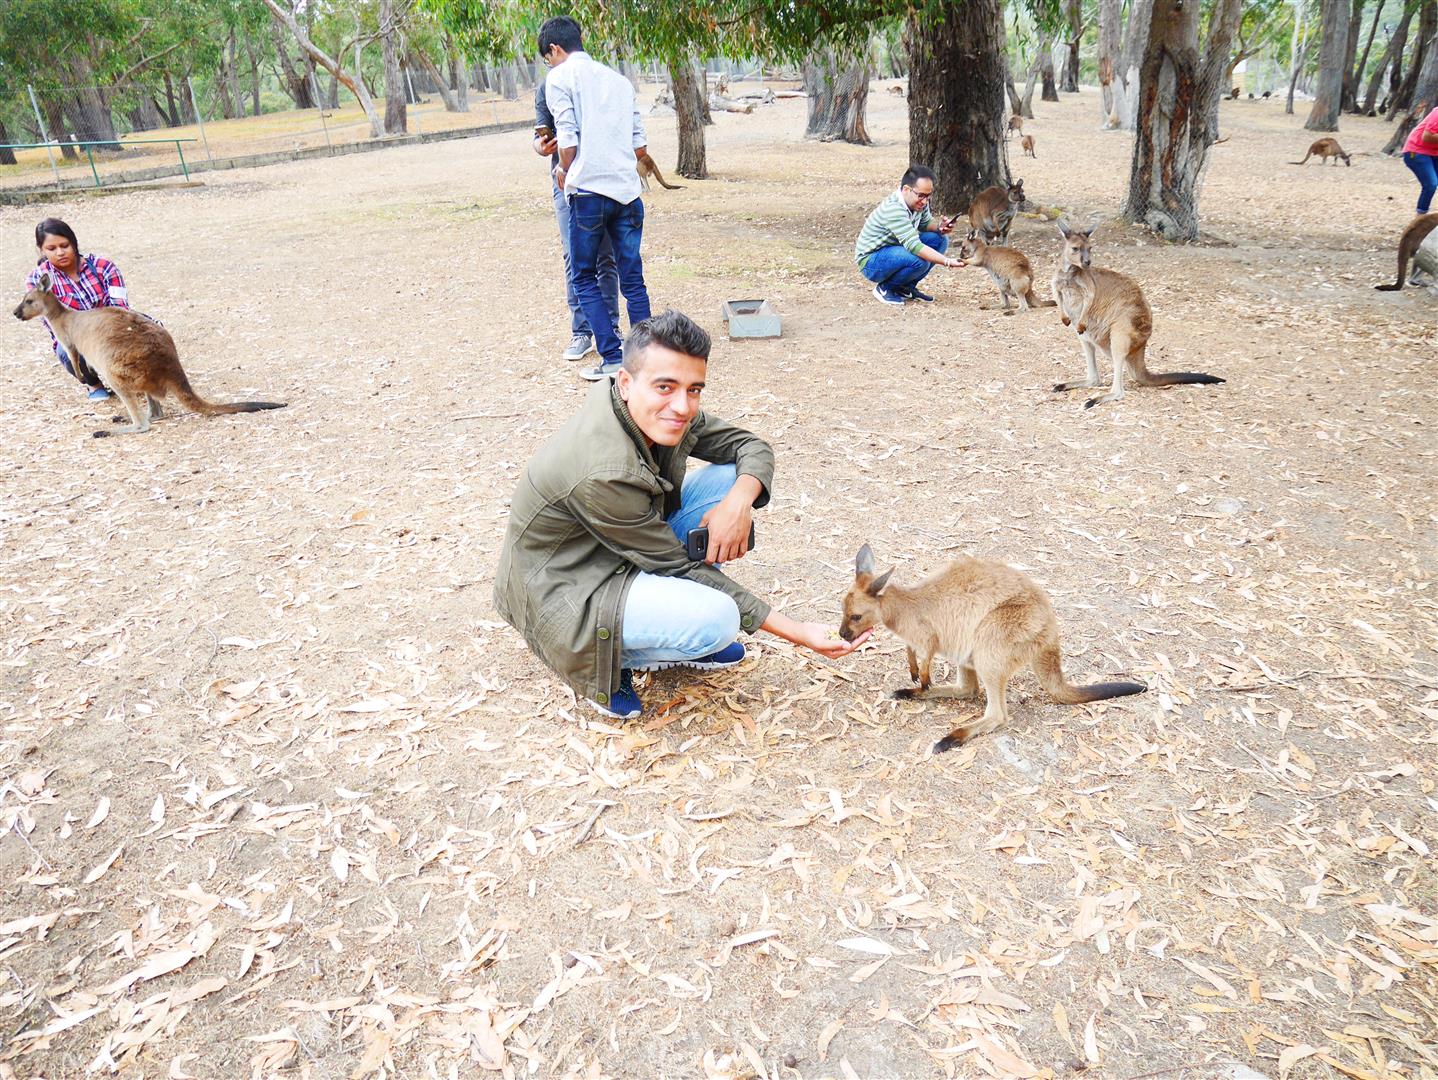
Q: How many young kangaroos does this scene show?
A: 2